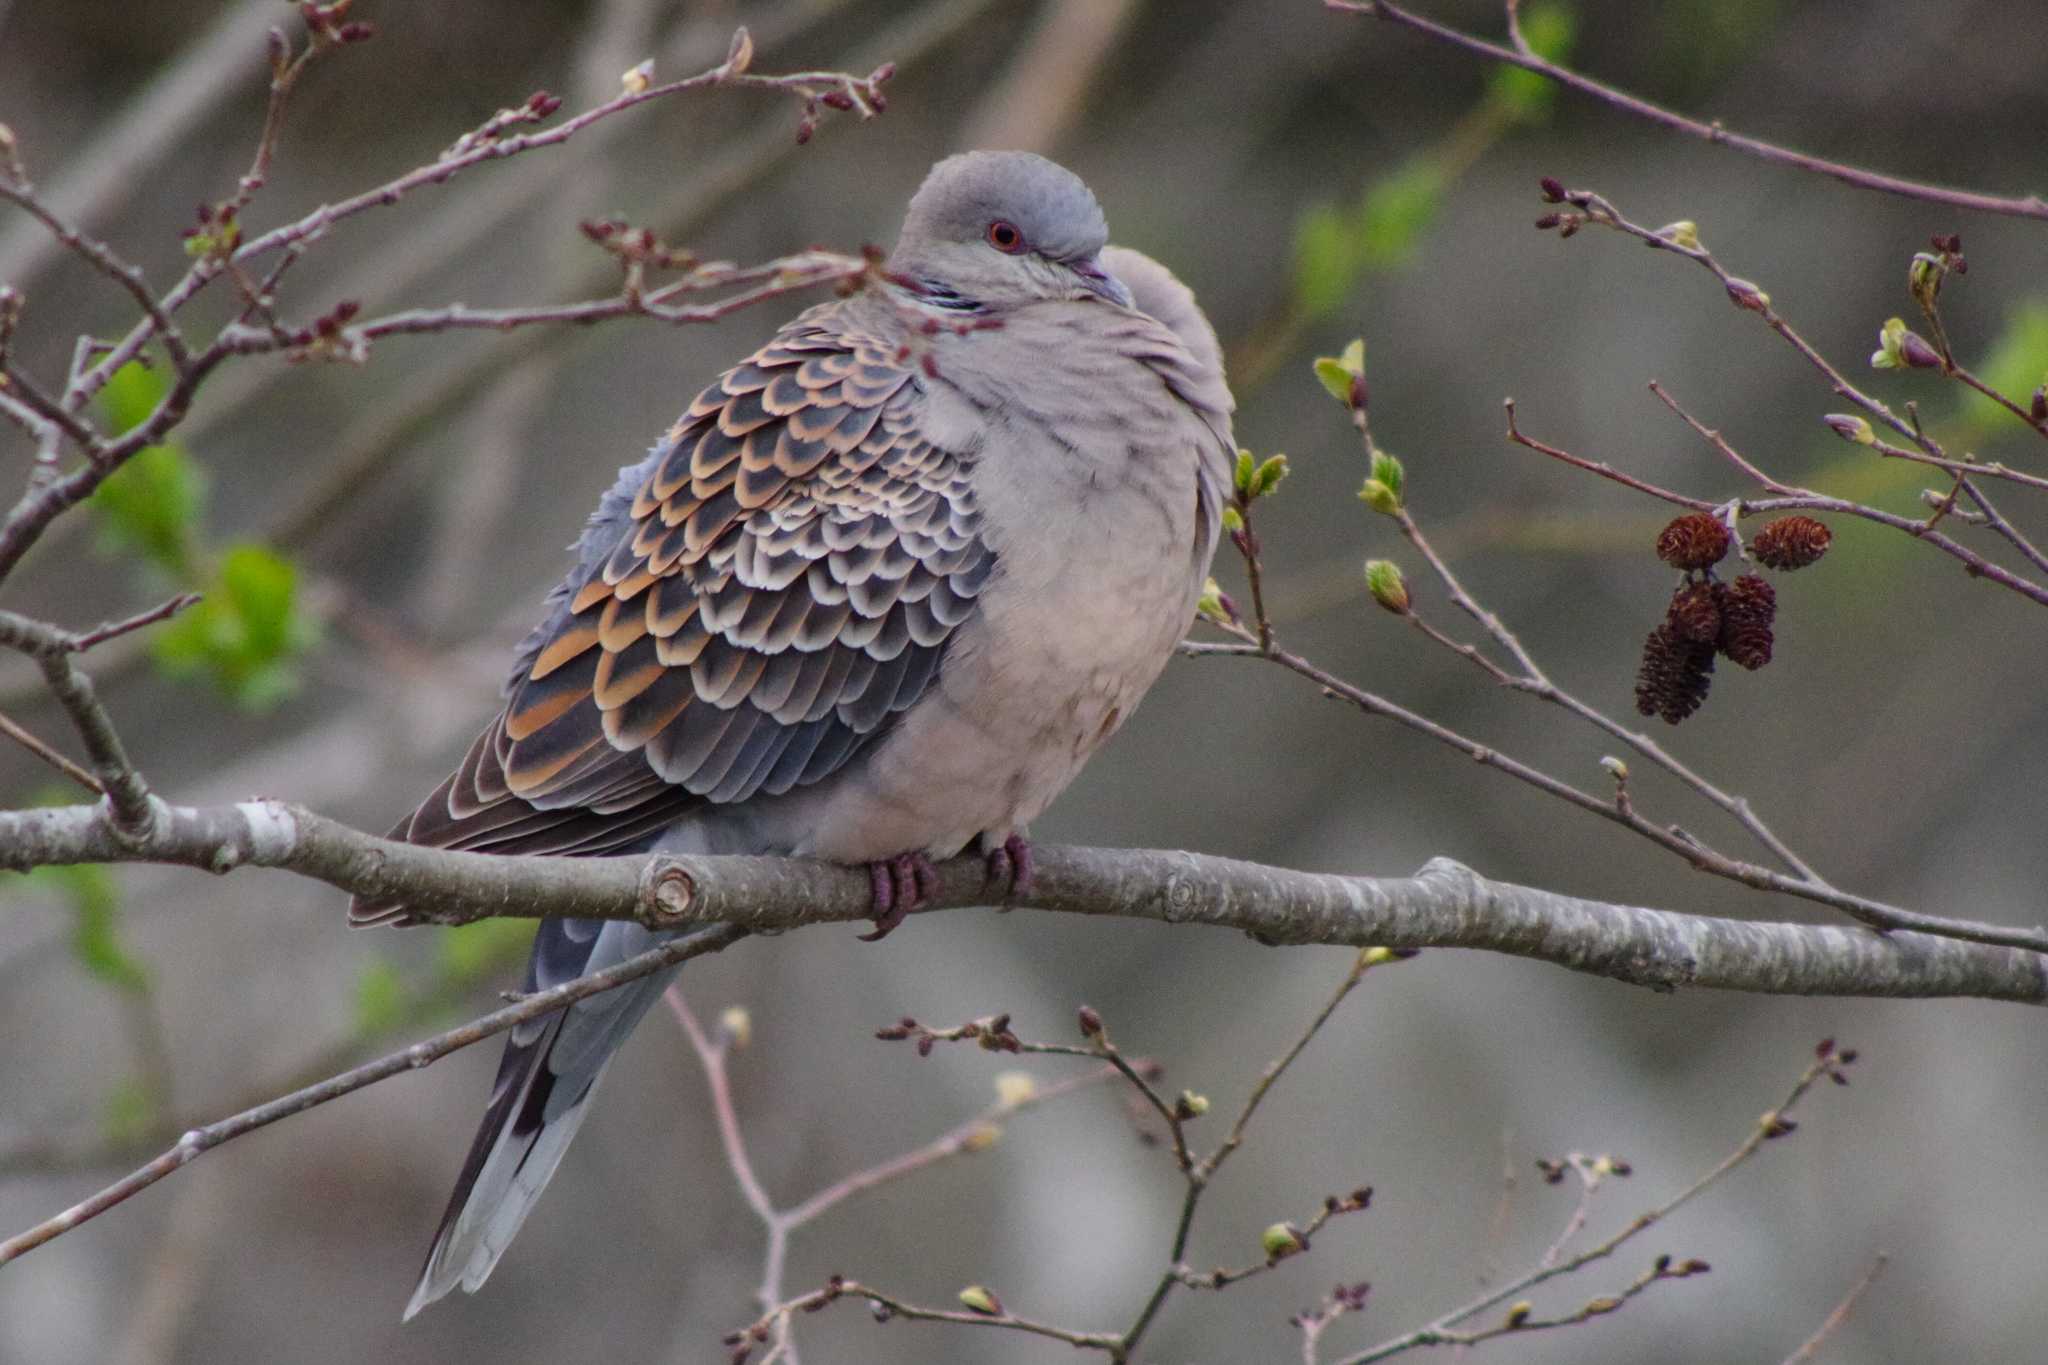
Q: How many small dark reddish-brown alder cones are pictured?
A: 5